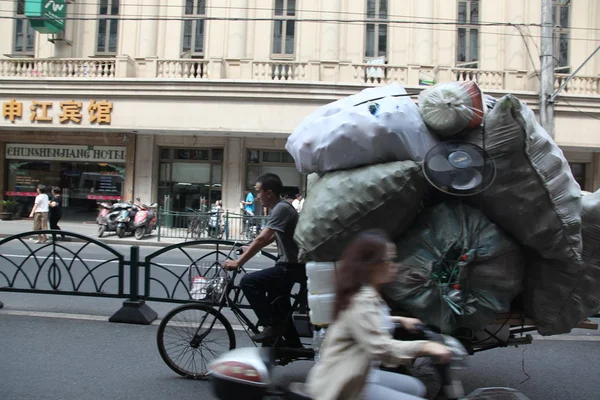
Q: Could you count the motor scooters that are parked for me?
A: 3